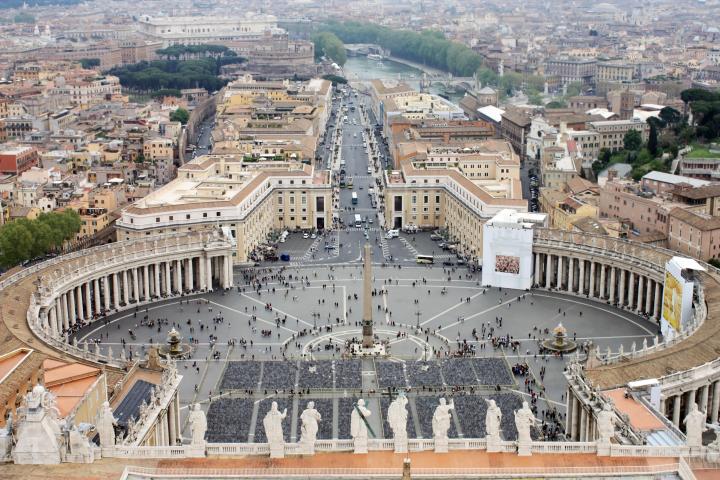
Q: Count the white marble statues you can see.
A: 11